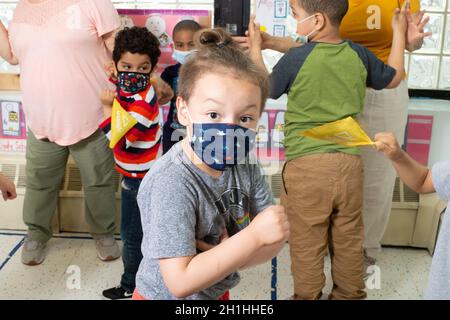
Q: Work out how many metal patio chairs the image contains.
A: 0